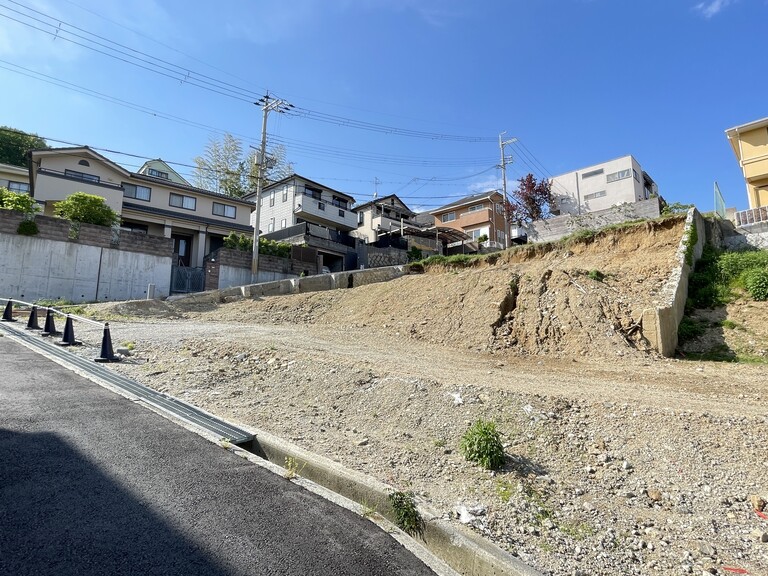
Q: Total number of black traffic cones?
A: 5